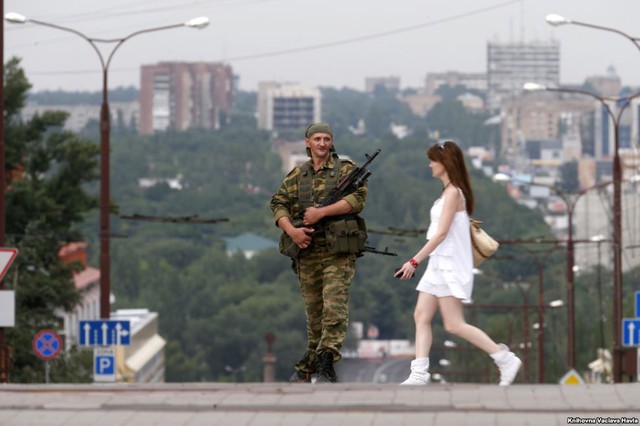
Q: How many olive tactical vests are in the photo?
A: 1